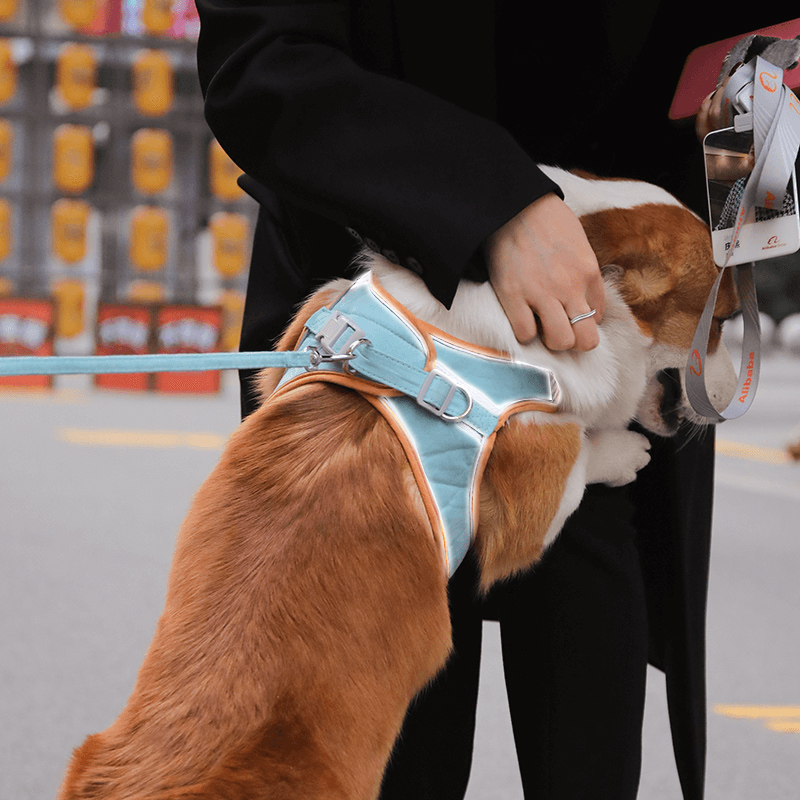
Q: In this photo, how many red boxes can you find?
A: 3